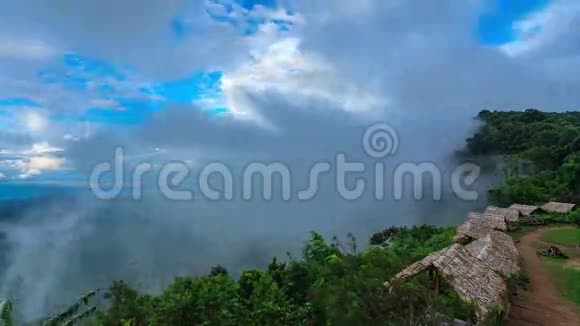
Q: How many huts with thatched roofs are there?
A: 7